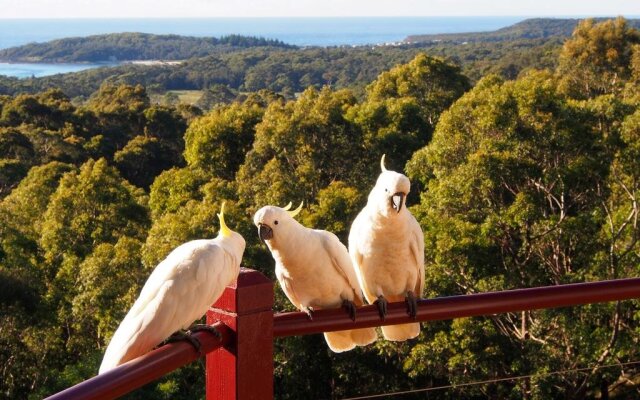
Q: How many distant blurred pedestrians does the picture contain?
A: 0